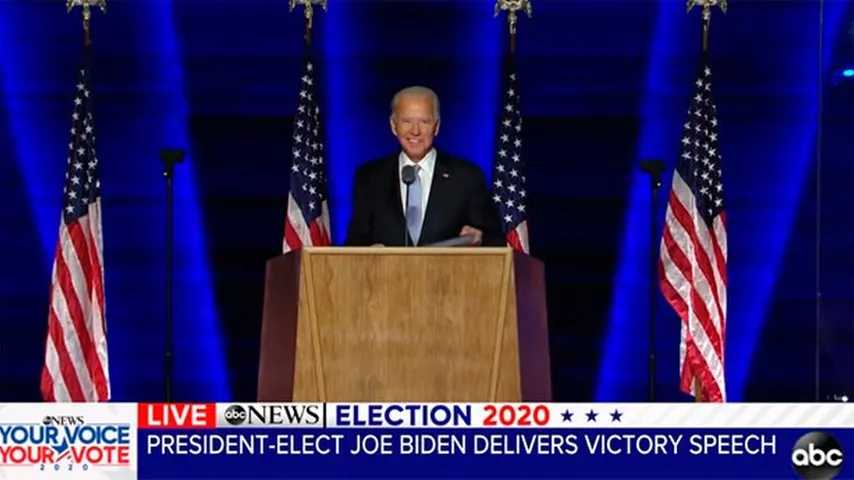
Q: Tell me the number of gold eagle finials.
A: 4